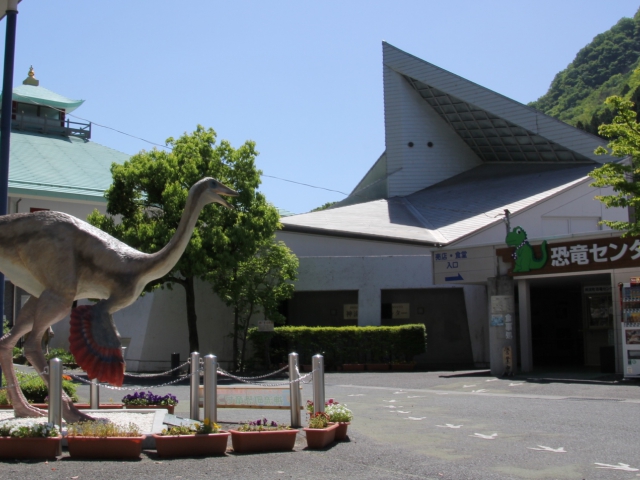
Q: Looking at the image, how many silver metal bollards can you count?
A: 6